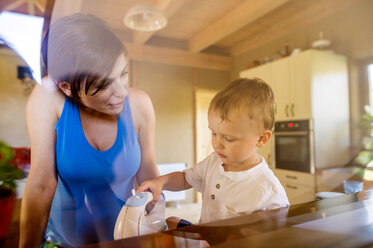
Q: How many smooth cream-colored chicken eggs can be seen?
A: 0